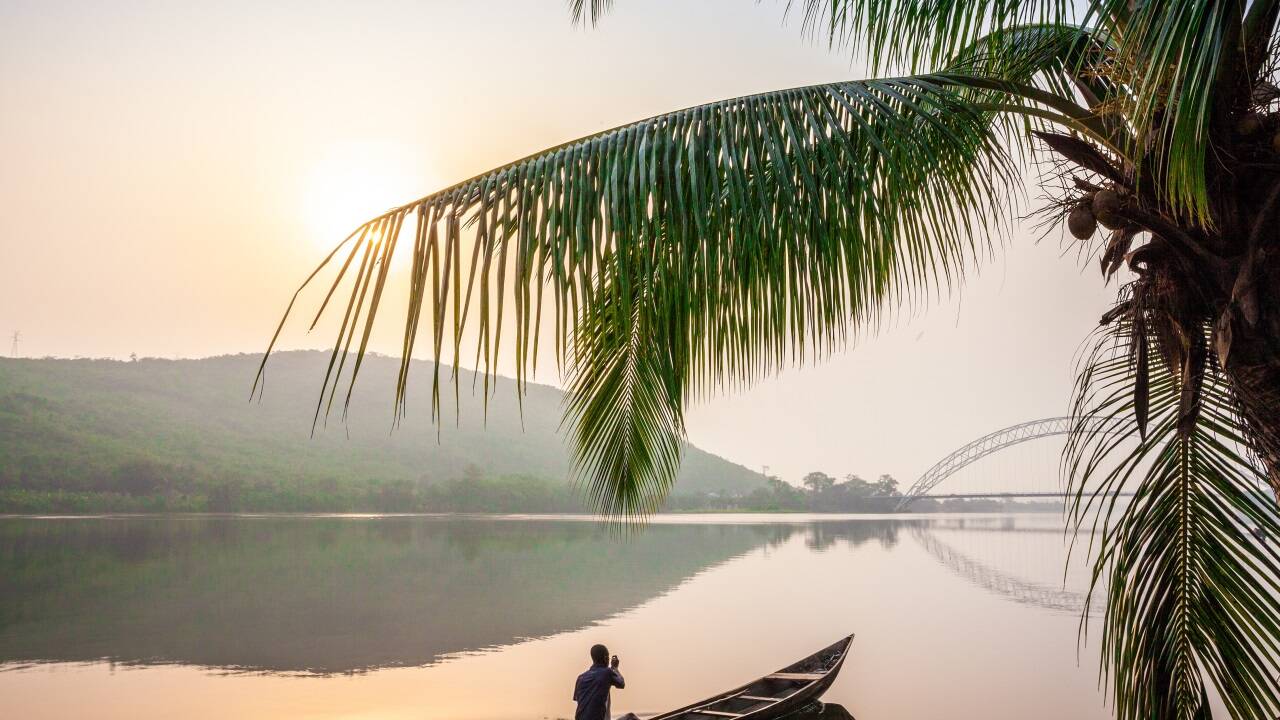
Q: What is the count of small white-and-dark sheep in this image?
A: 0